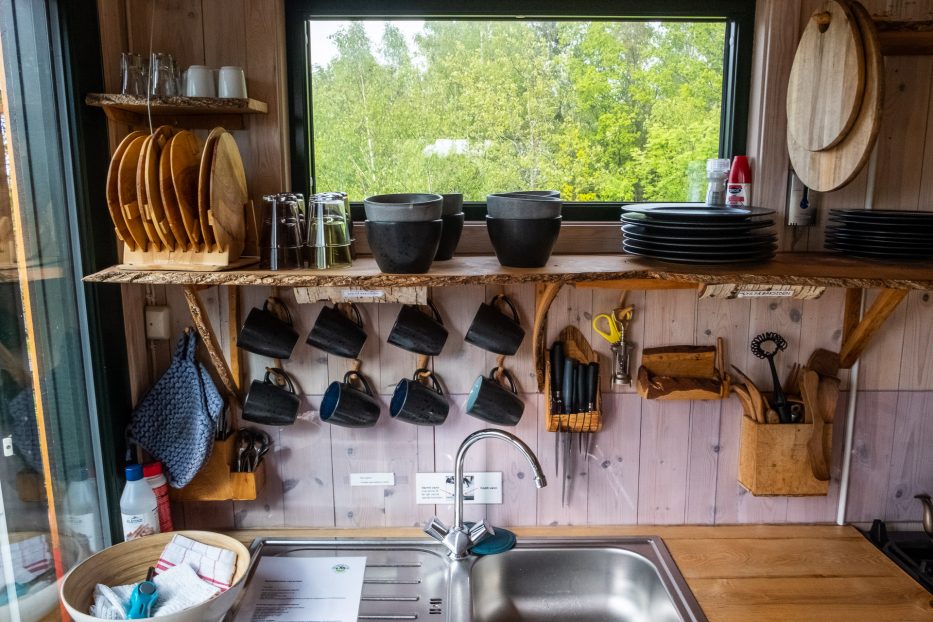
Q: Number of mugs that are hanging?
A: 8